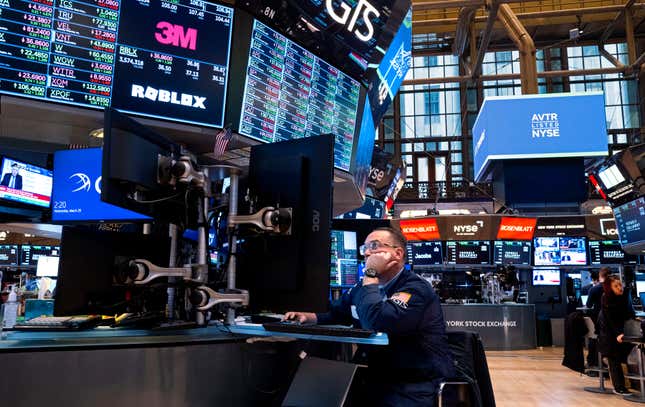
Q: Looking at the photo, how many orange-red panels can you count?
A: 2